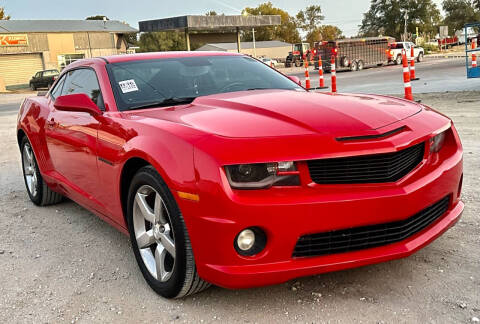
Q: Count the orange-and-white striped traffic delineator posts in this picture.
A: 6